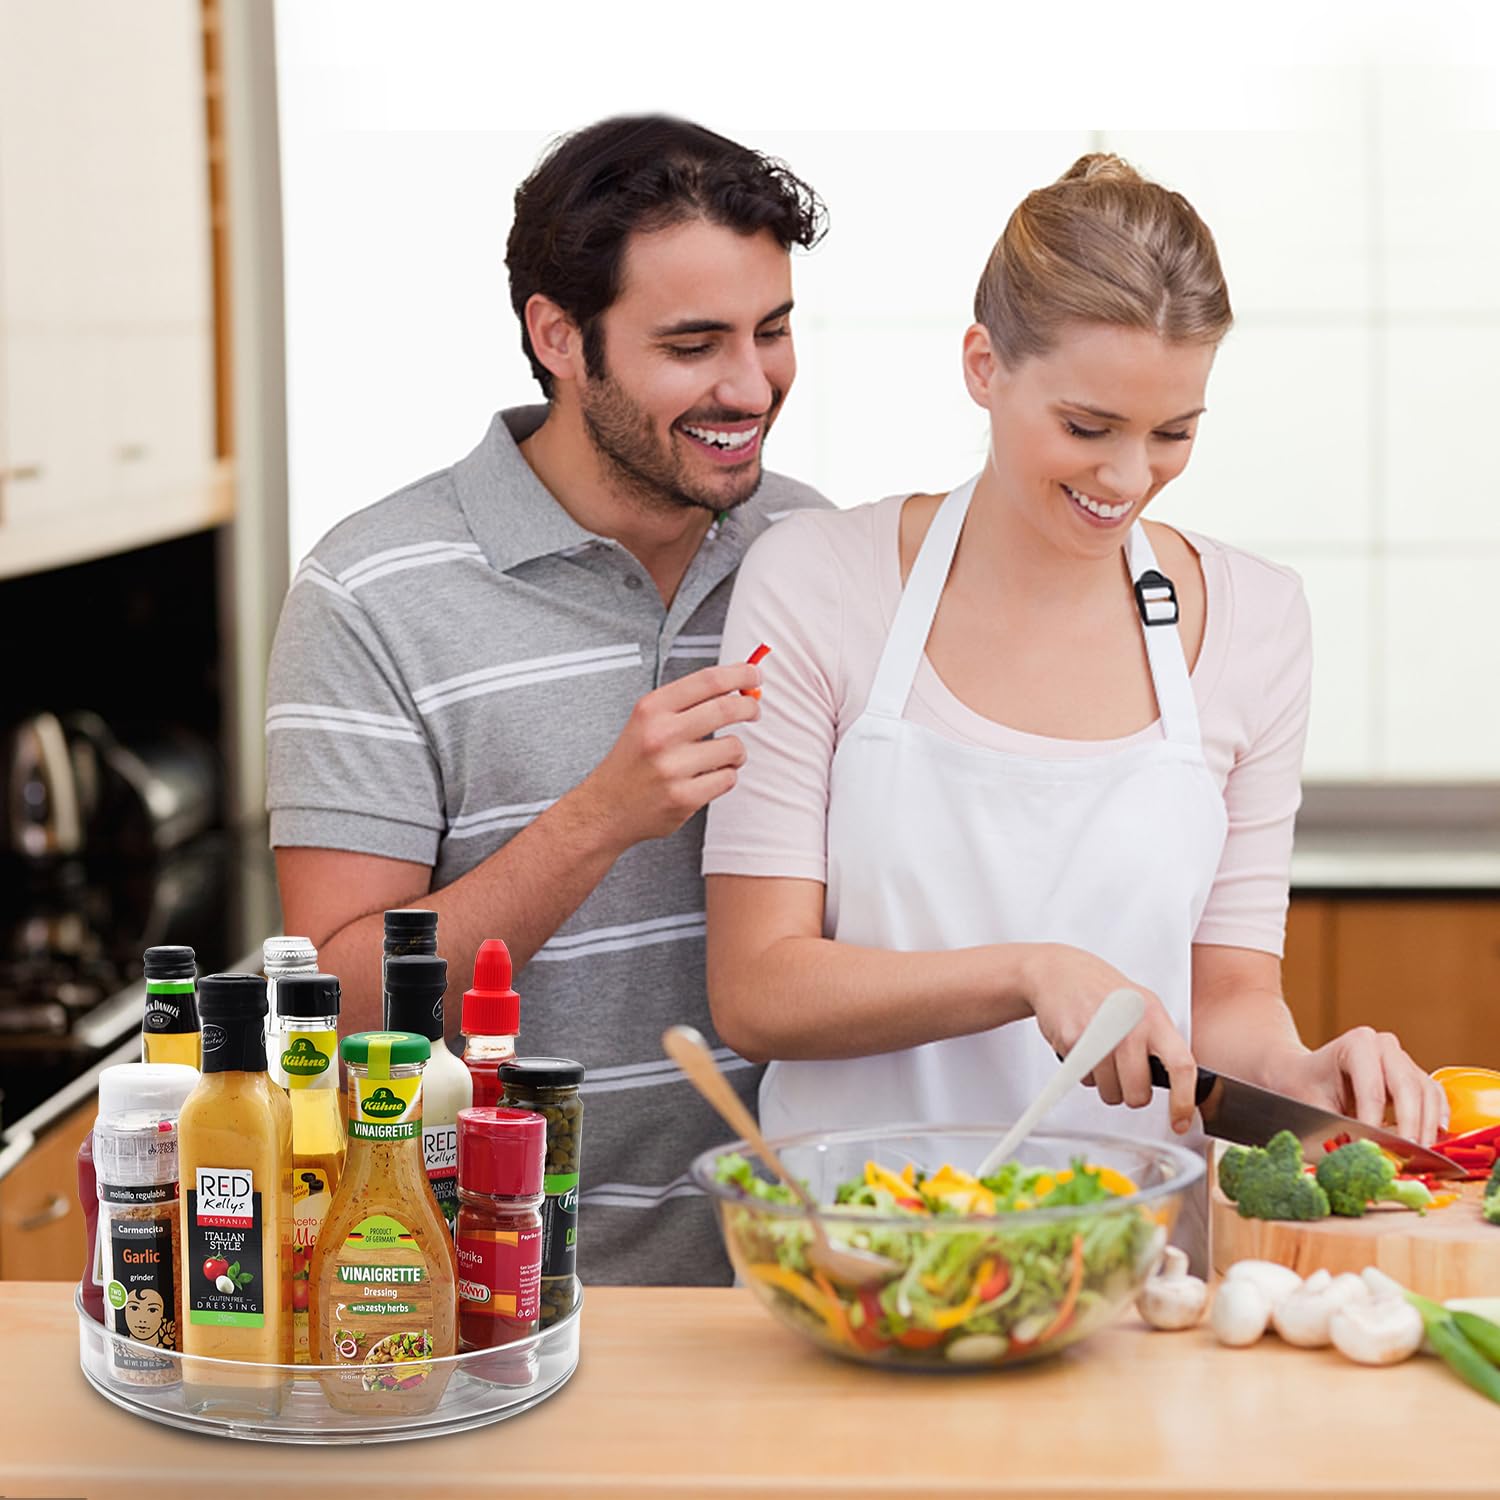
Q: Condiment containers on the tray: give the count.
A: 12